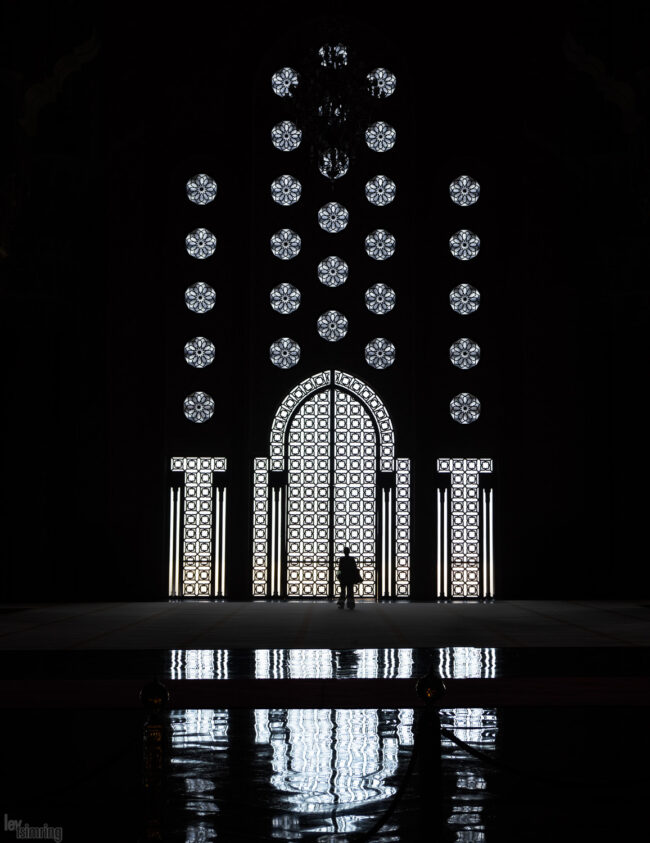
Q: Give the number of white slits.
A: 12